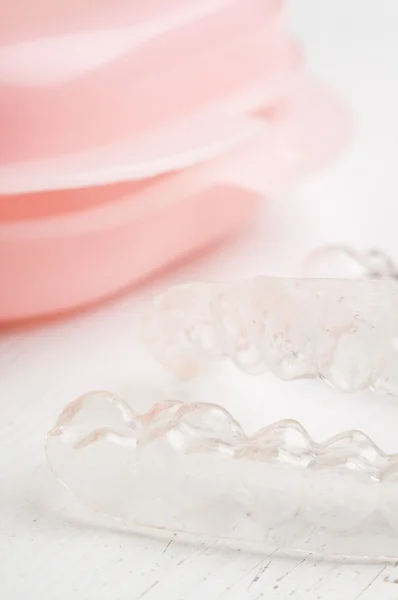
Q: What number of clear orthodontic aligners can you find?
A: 2